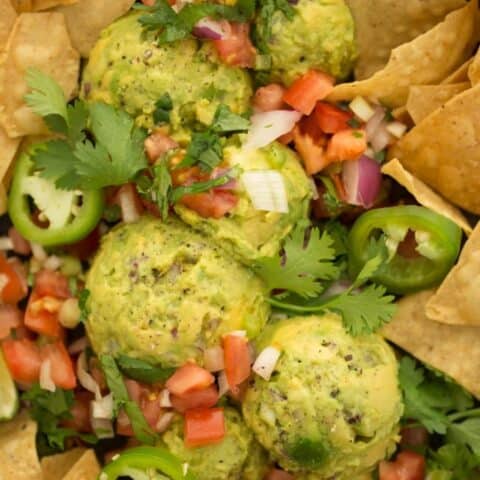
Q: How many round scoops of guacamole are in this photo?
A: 6